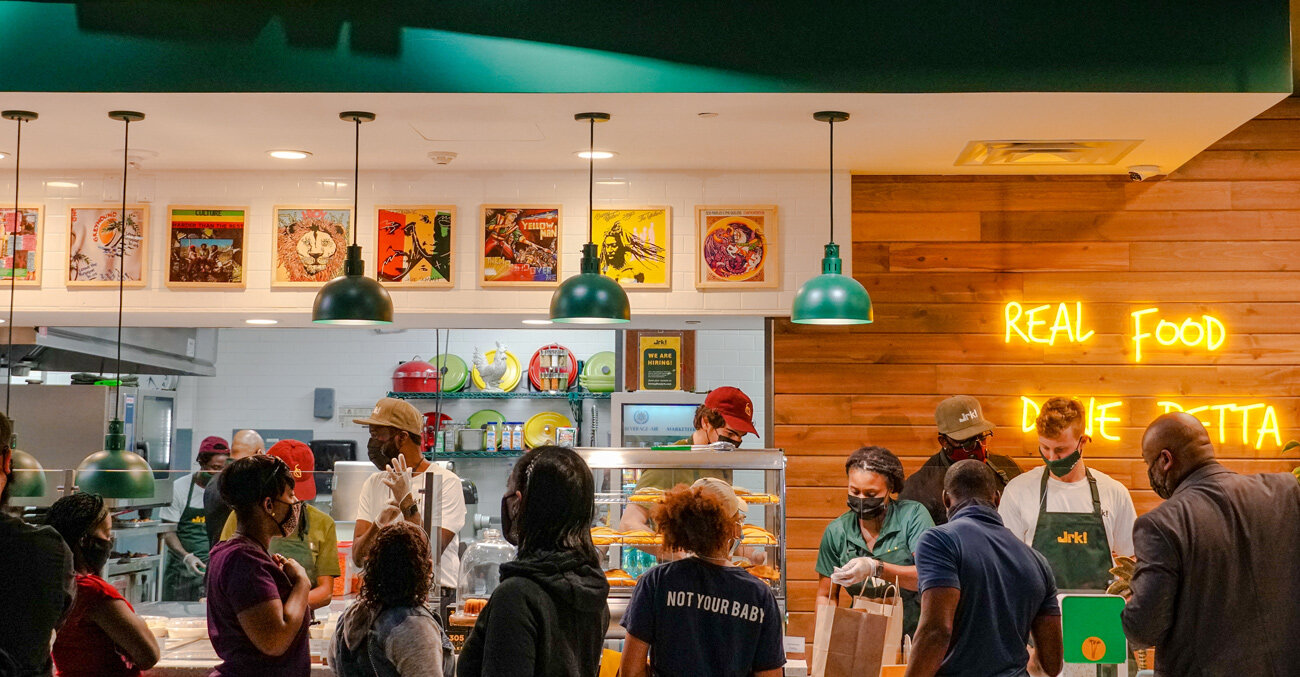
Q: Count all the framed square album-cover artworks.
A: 8